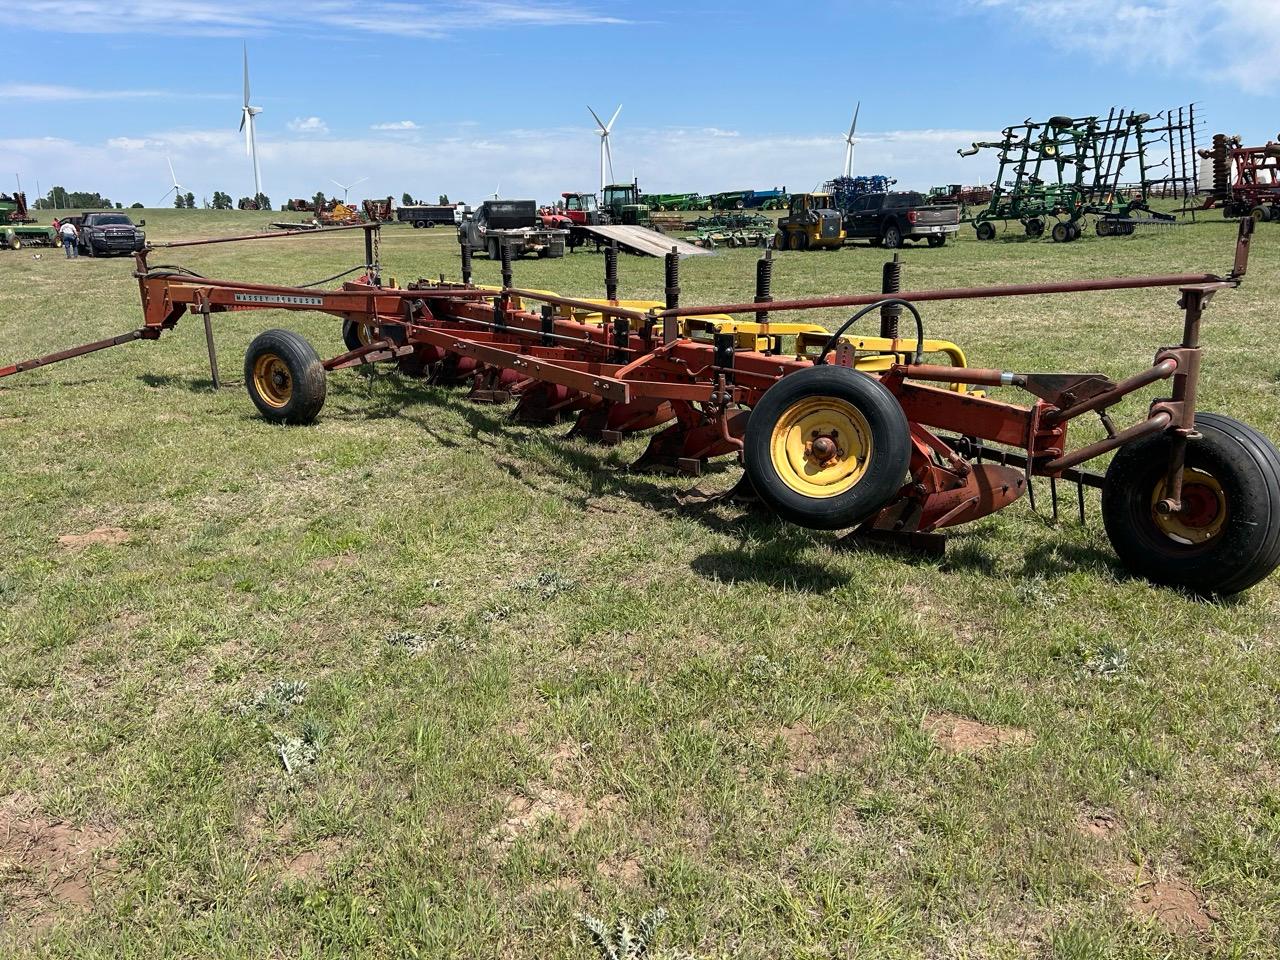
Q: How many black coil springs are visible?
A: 6